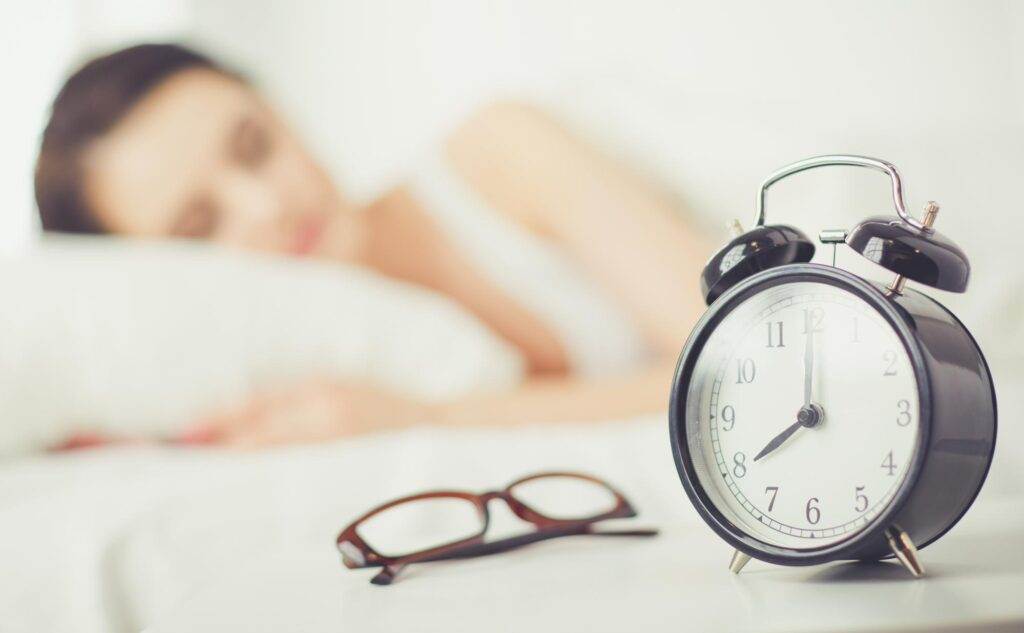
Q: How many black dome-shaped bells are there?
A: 2